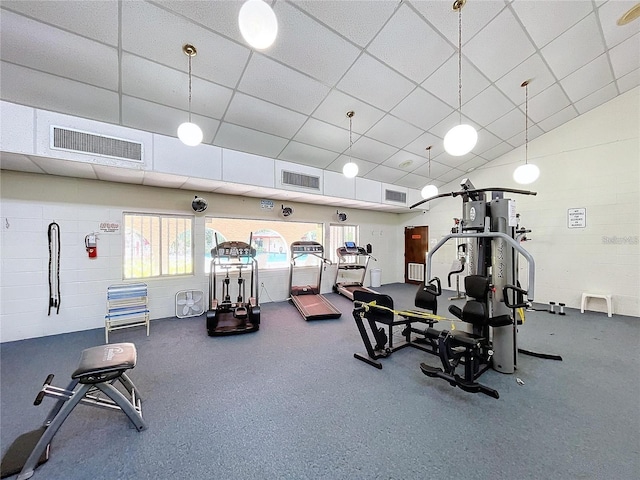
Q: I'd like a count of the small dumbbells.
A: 2